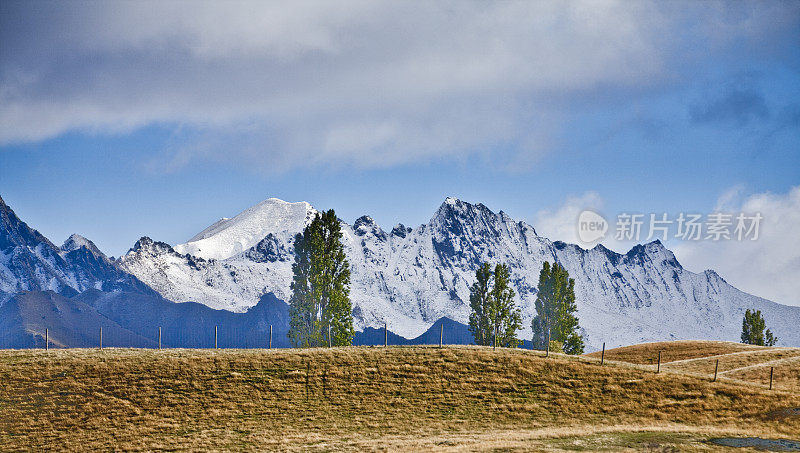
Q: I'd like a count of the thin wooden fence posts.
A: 14